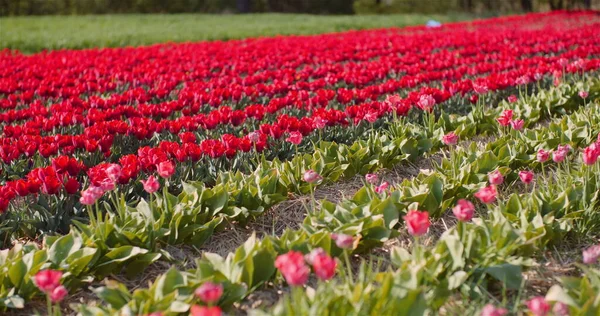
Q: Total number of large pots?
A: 0